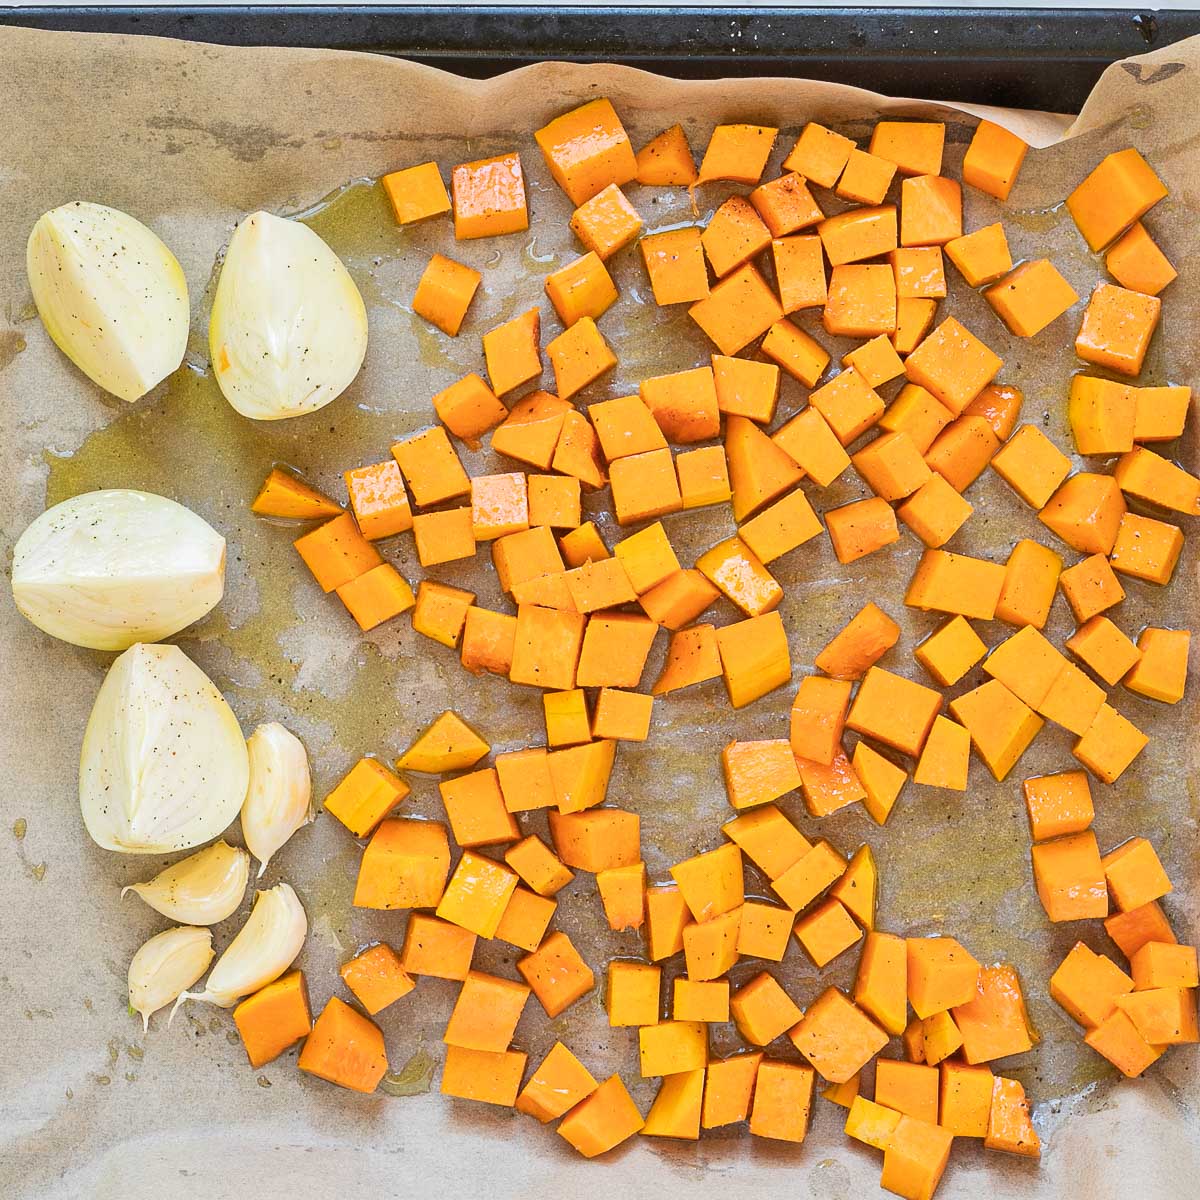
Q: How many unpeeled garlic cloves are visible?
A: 4